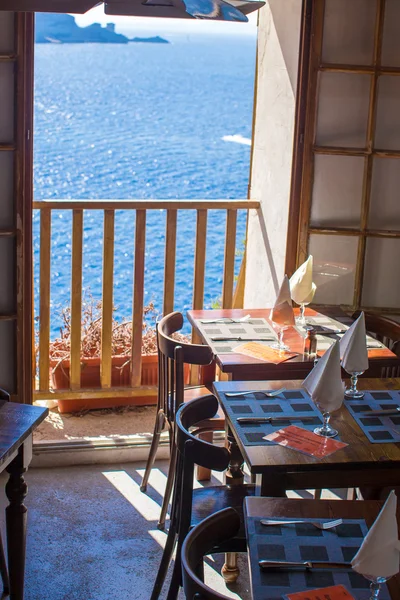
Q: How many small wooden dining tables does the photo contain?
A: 4